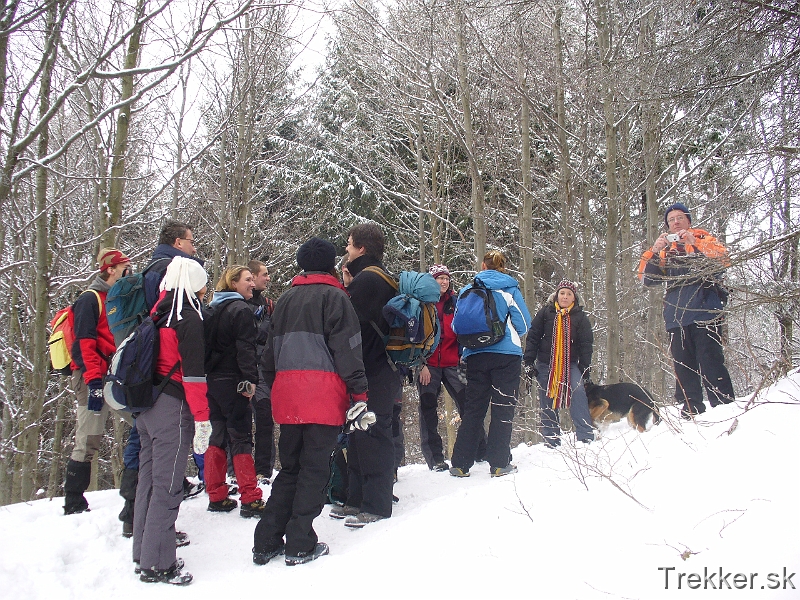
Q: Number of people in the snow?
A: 12